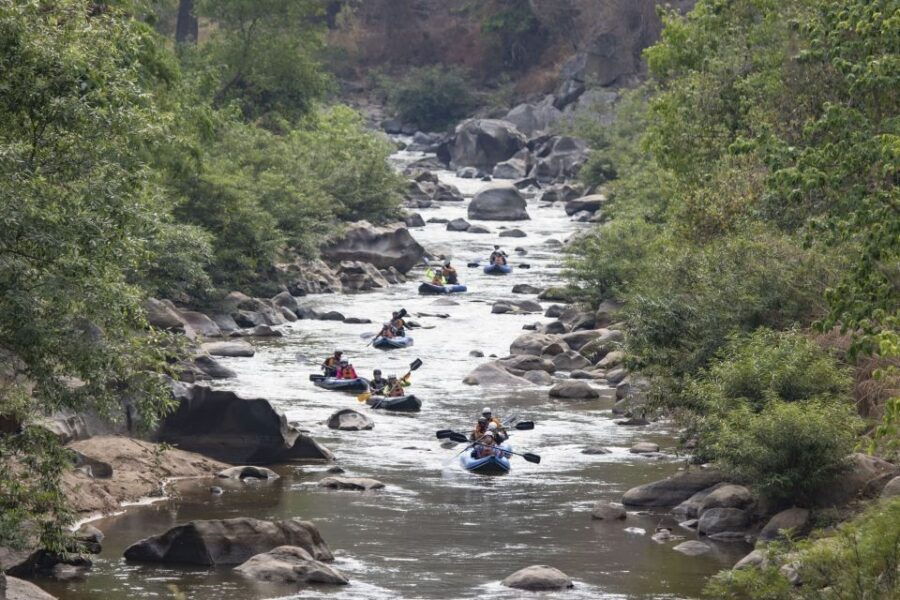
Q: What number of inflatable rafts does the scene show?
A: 6